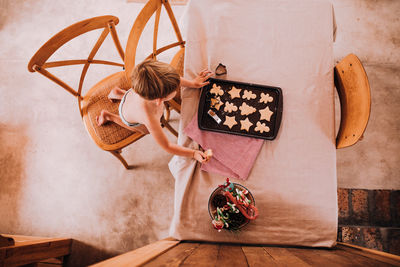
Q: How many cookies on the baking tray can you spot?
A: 11